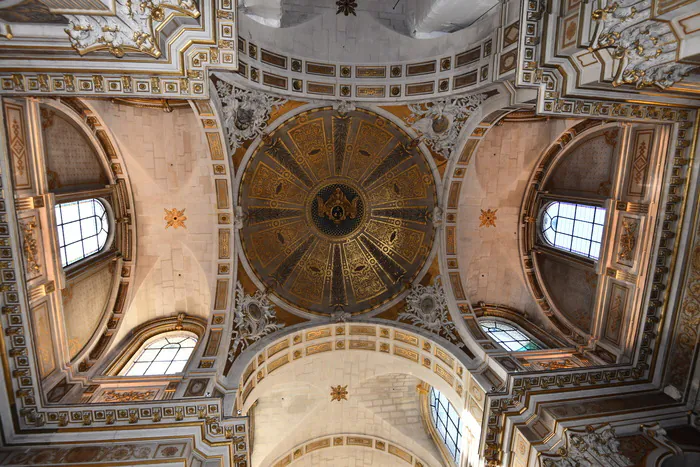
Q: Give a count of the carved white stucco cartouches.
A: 4